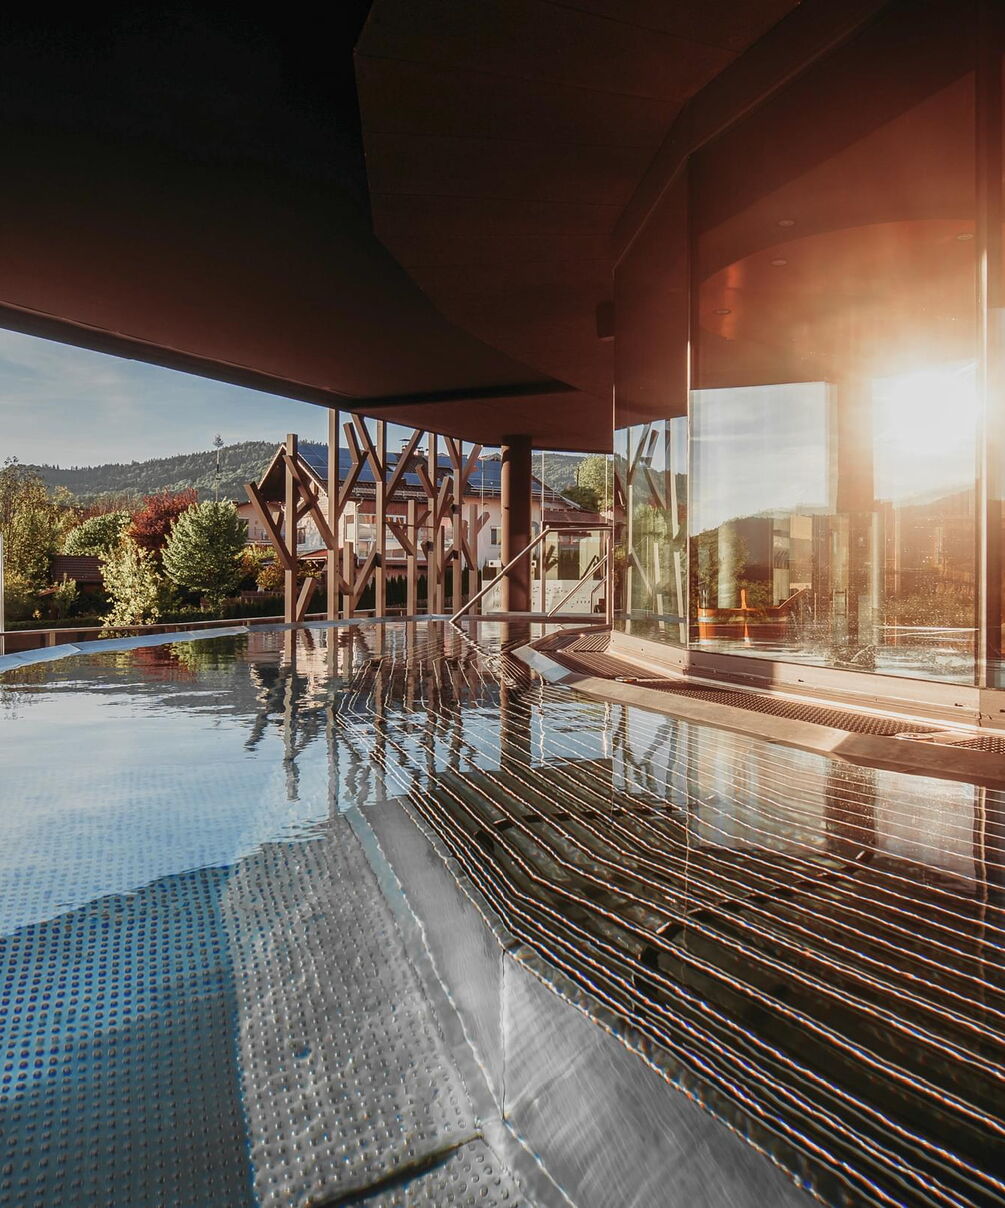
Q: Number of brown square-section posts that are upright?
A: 9